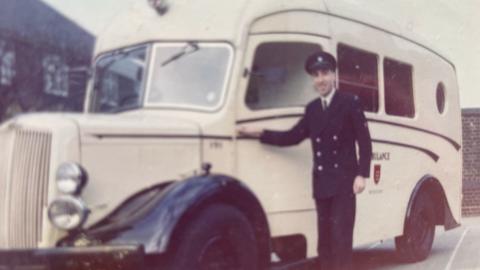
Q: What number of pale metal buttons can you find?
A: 6